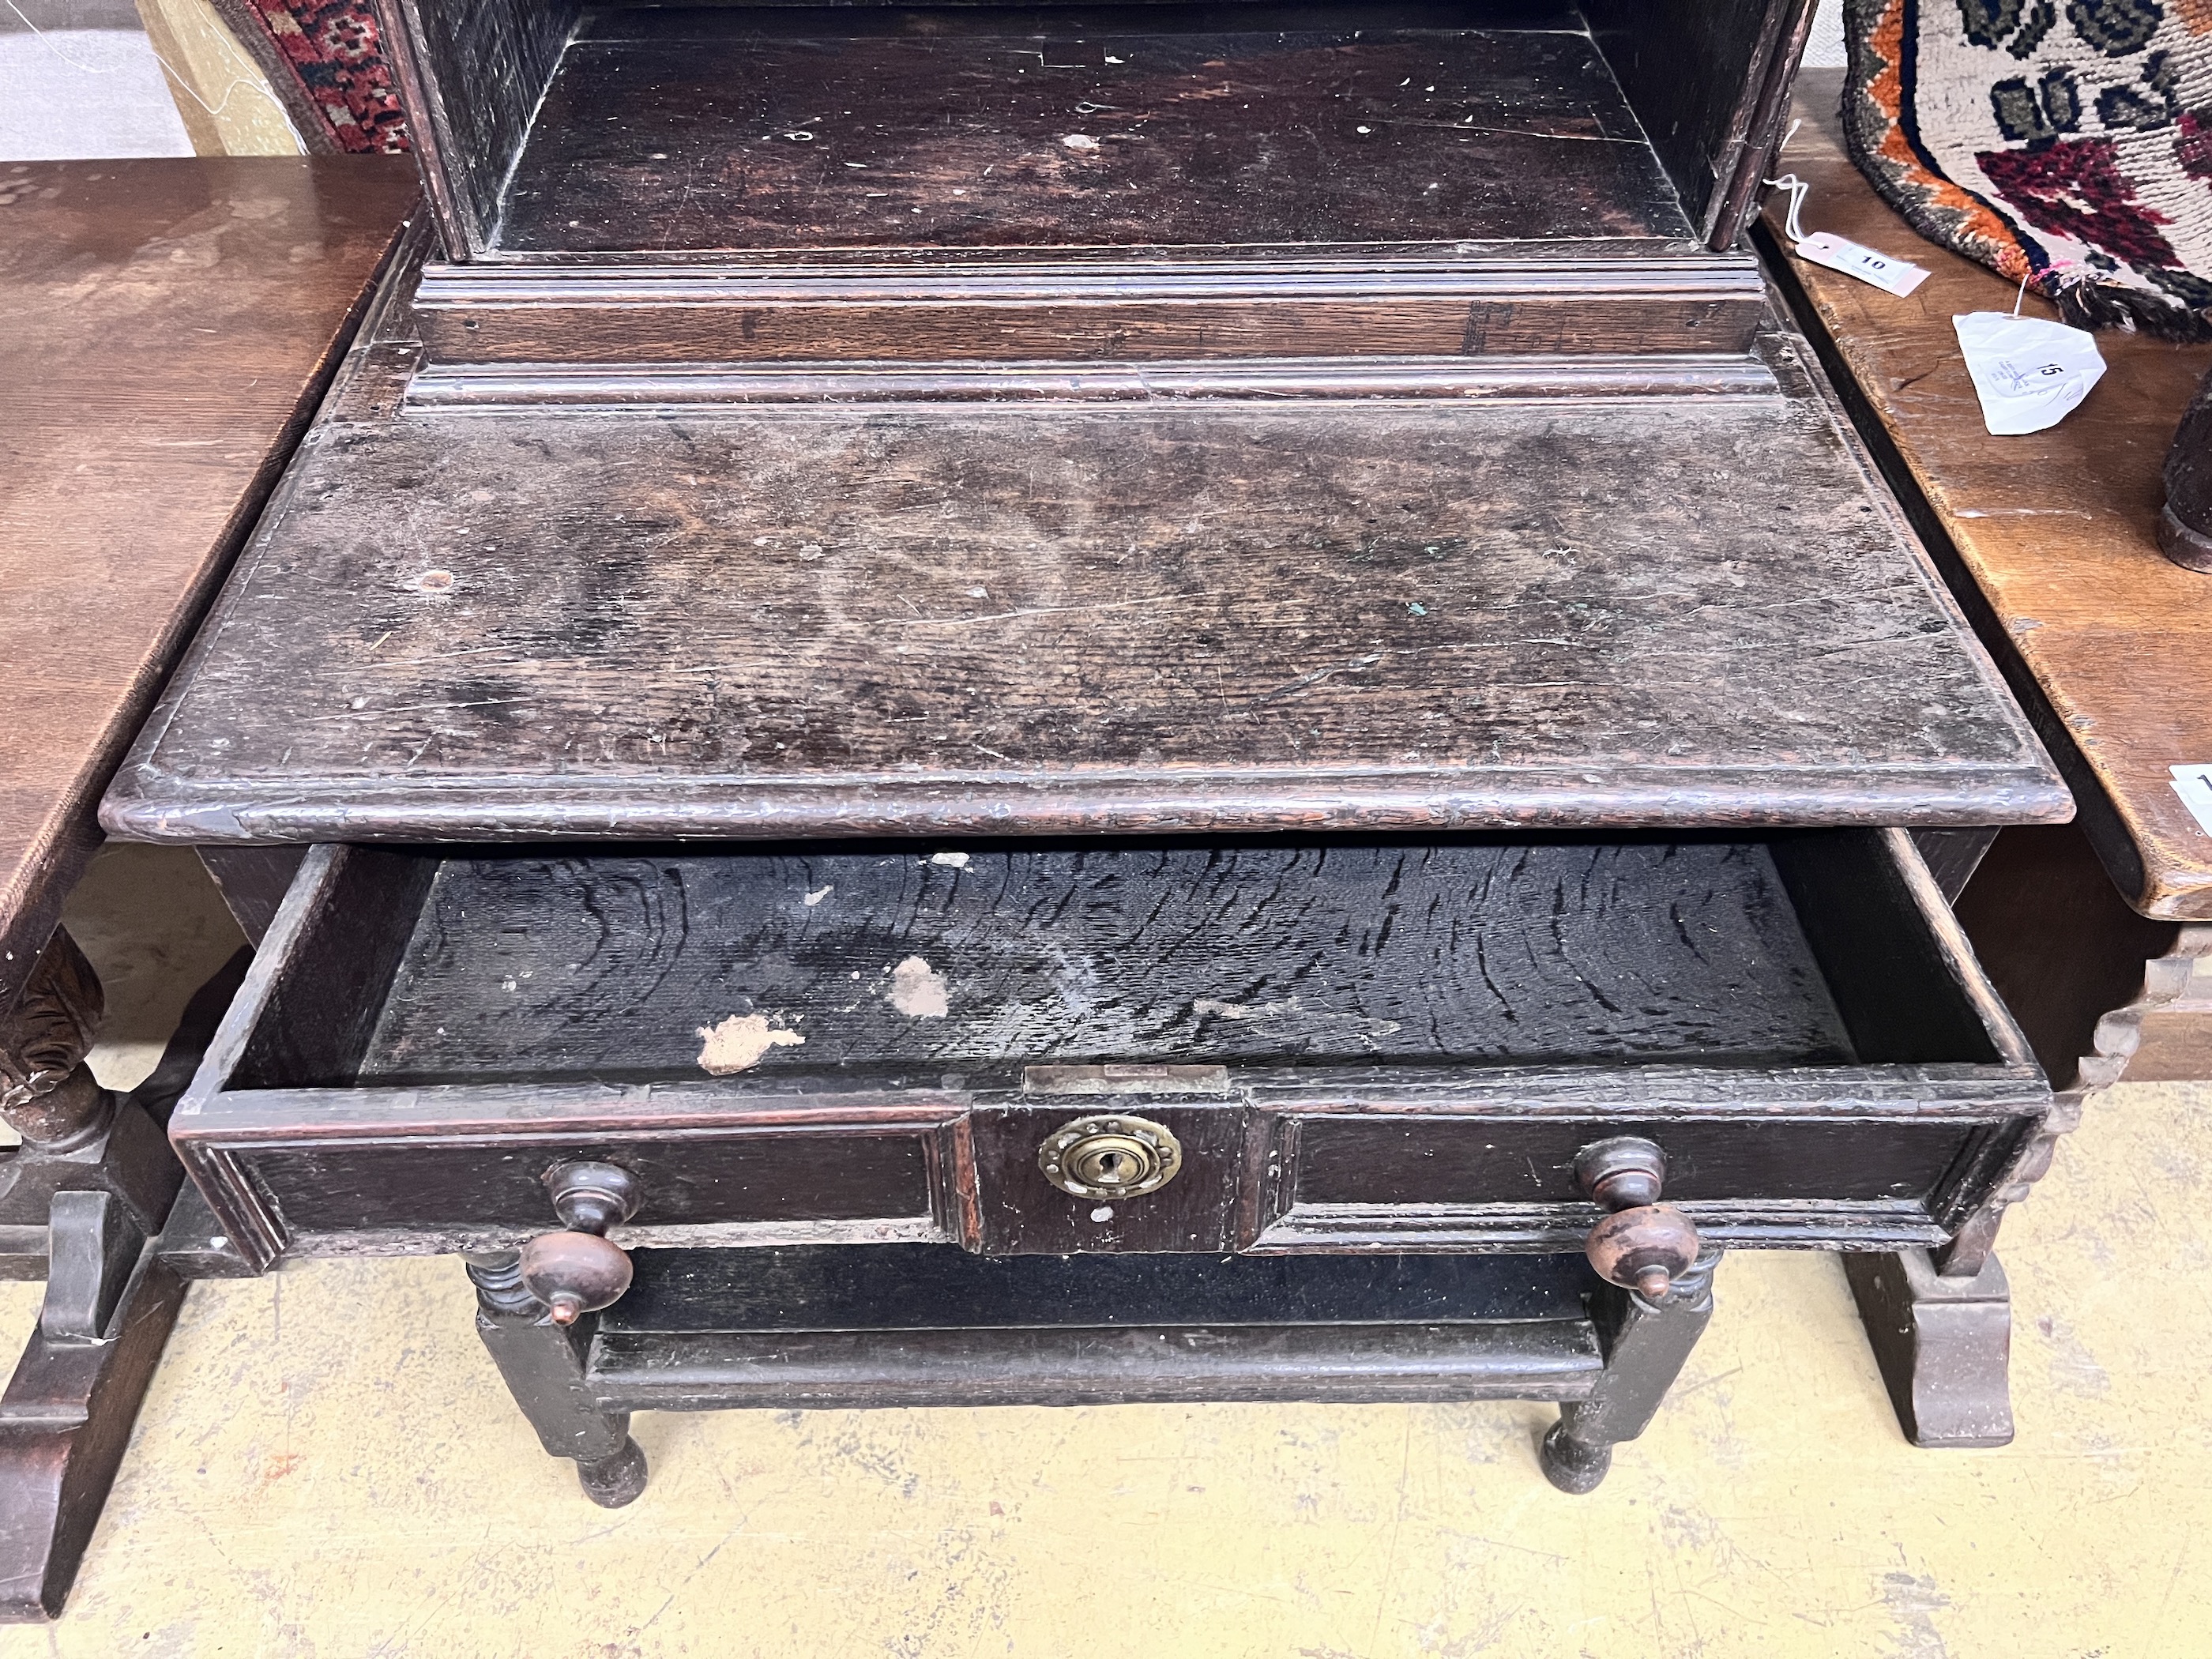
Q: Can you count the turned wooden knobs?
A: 2